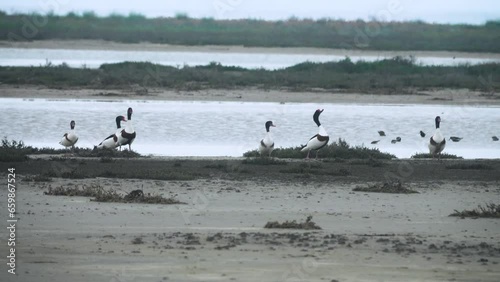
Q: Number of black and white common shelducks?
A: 6